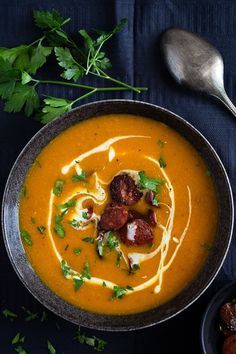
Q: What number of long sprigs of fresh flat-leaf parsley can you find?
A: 2